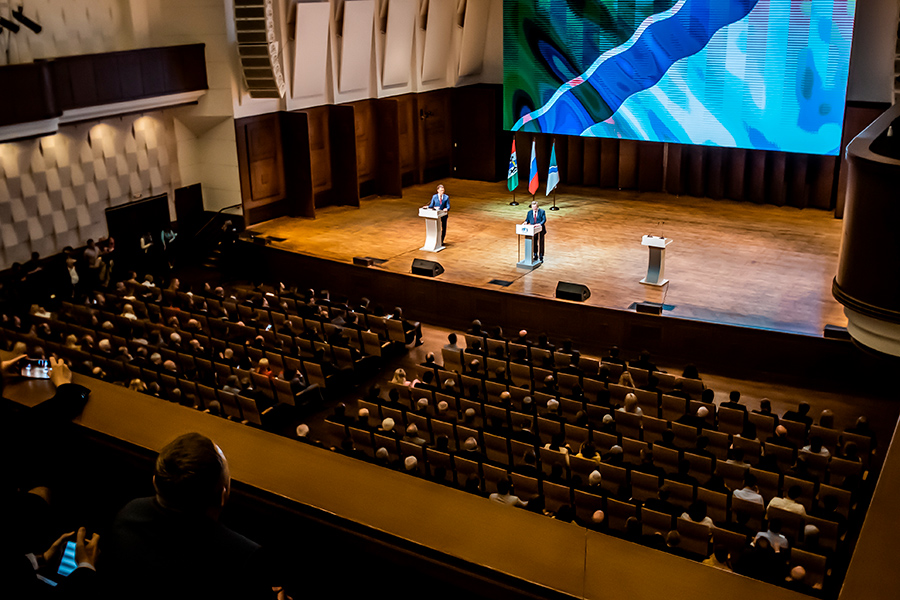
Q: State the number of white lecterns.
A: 3